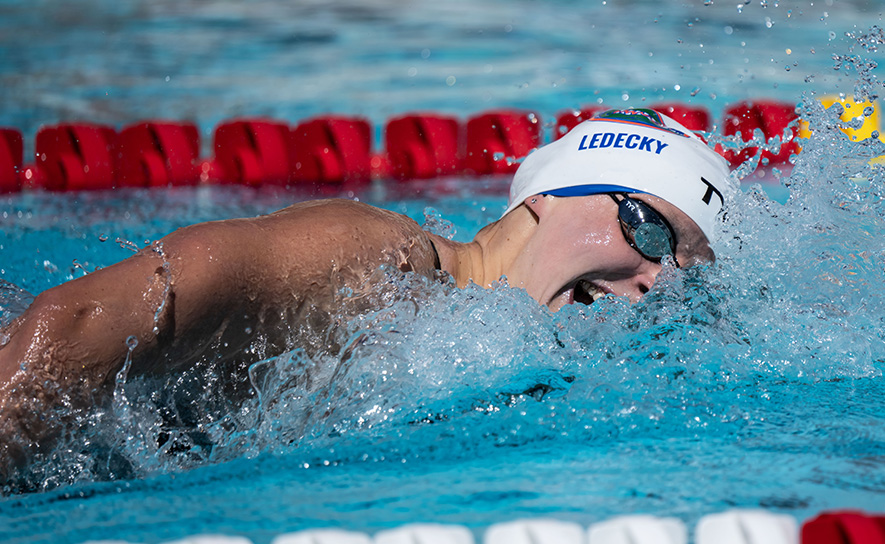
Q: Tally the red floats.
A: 11